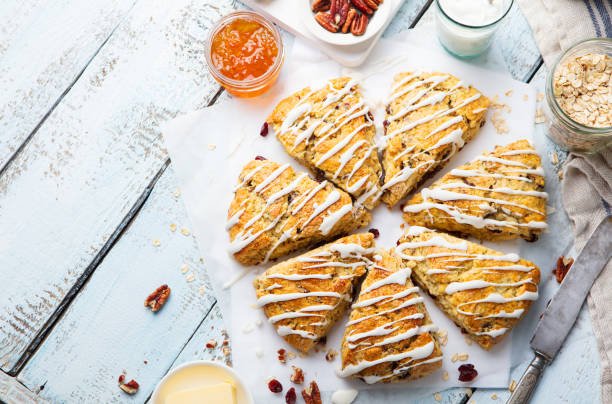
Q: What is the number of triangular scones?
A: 7